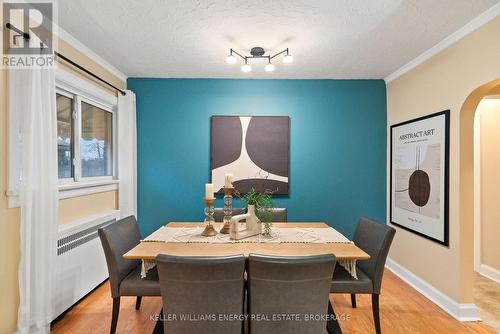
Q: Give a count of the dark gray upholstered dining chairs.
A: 6